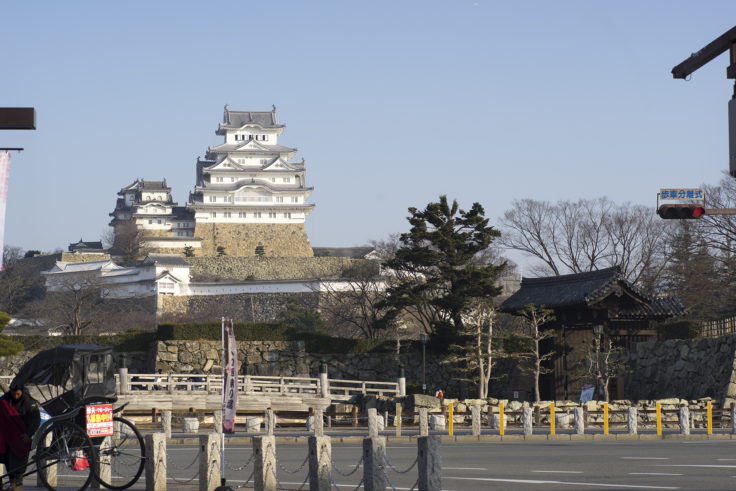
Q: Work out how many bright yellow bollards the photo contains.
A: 6